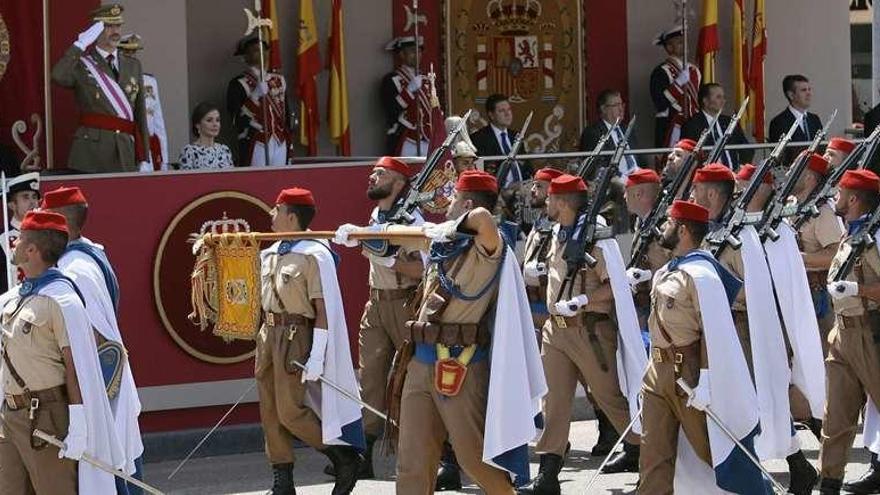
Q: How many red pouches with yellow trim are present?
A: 1